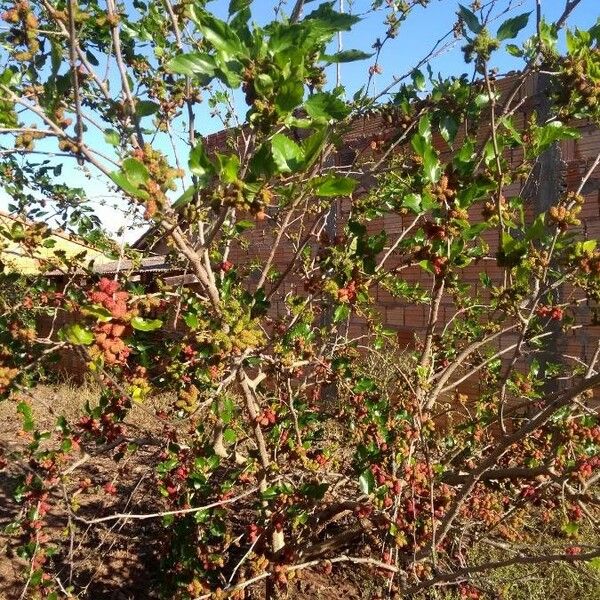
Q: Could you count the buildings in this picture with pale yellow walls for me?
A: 1